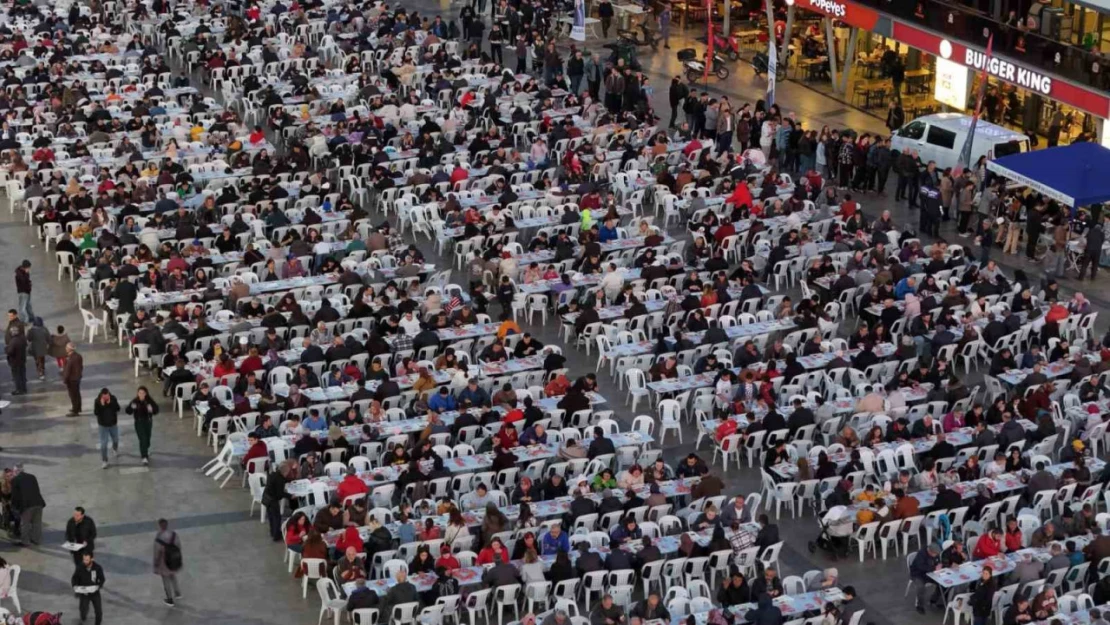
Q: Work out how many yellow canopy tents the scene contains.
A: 0